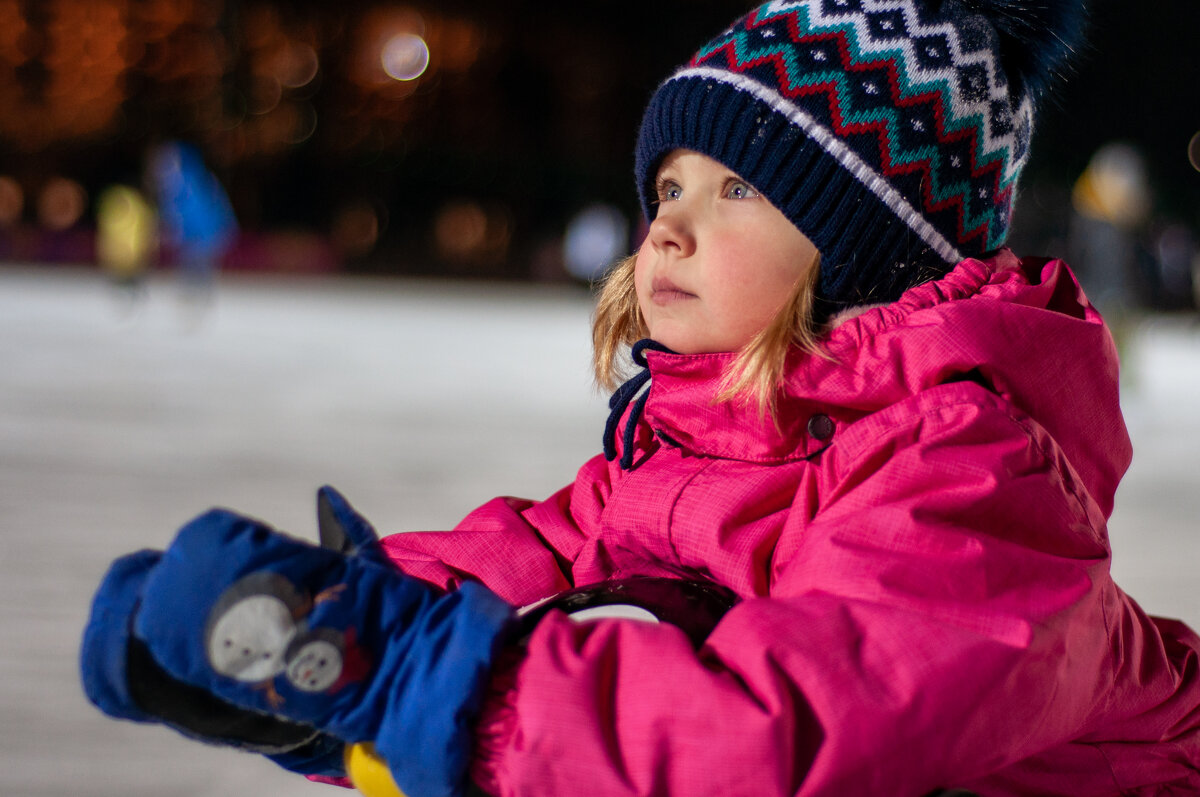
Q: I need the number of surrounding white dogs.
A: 0